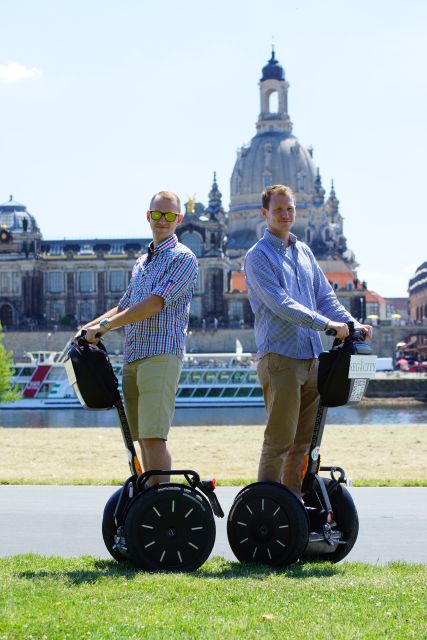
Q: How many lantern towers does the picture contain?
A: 1